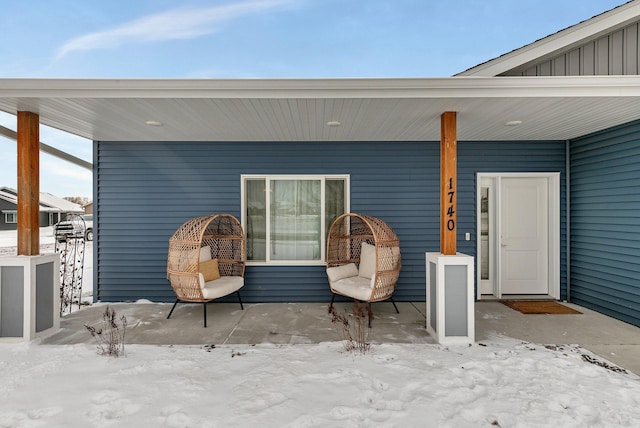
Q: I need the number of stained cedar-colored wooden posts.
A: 2